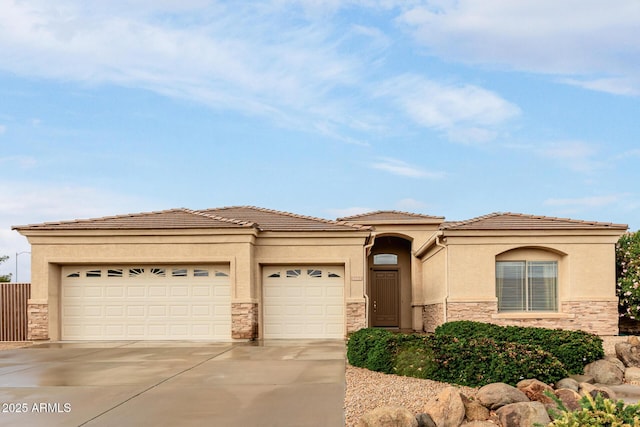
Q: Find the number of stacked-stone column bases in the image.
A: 3